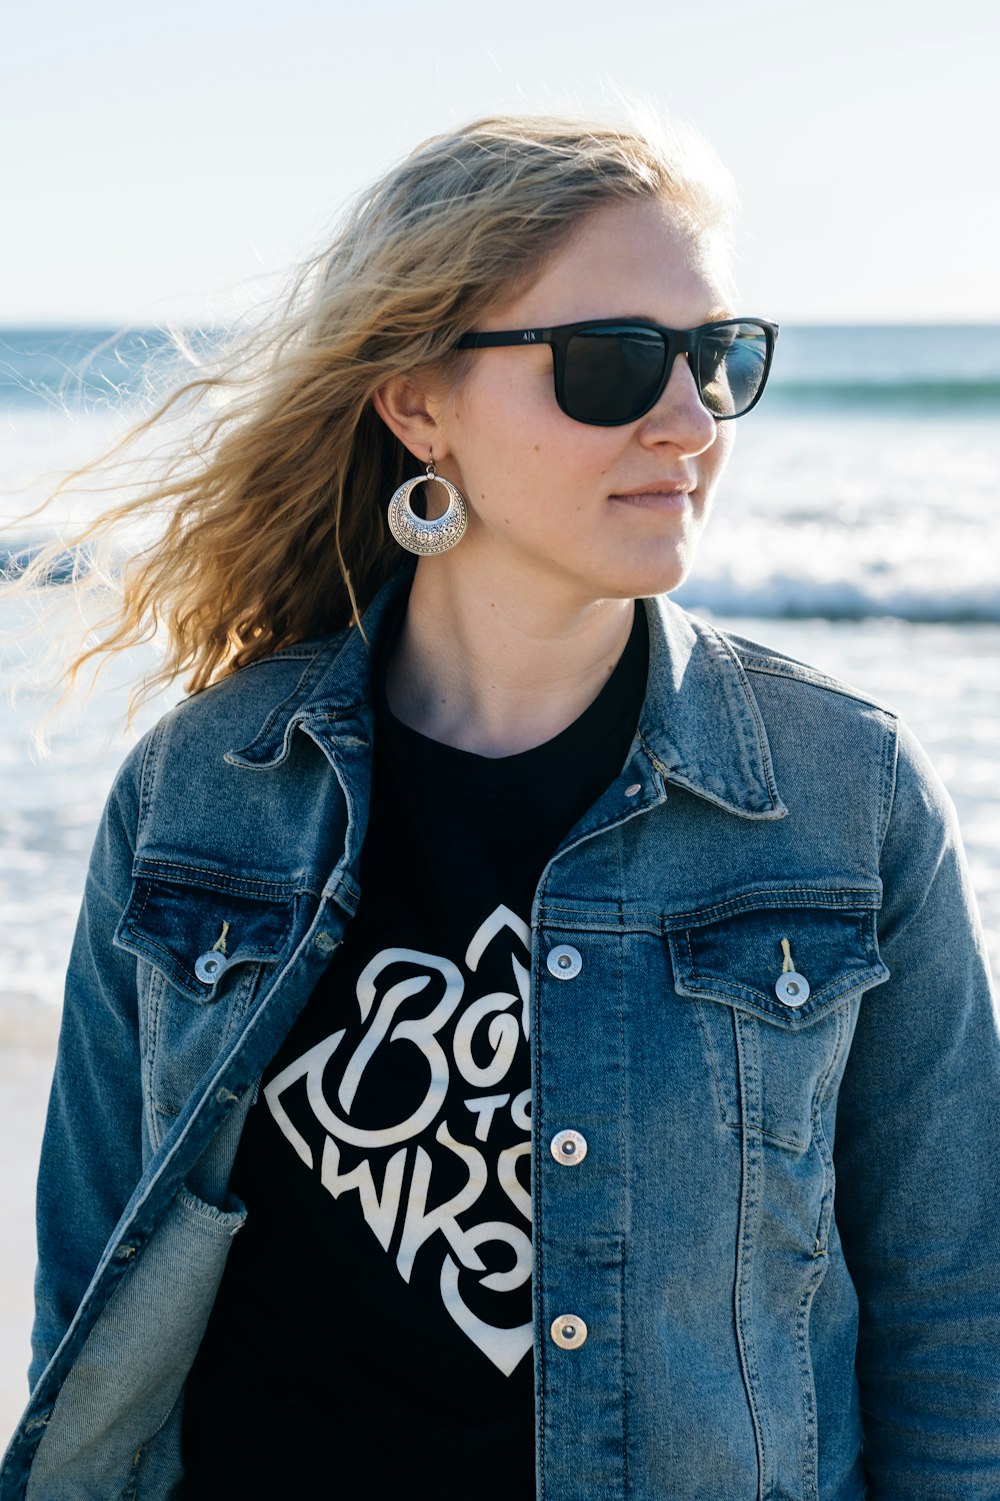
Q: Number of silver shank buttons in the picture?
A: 5